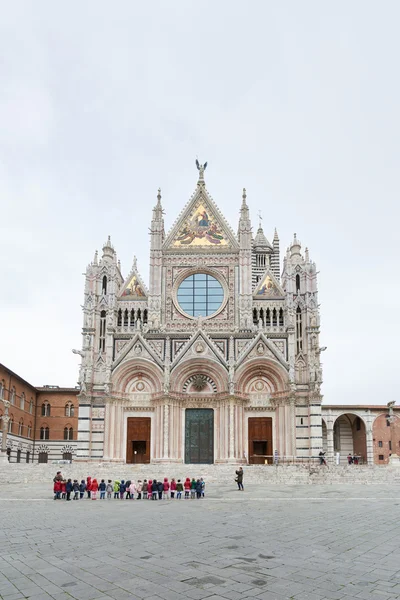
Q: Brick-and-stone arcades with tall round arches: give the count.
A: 1